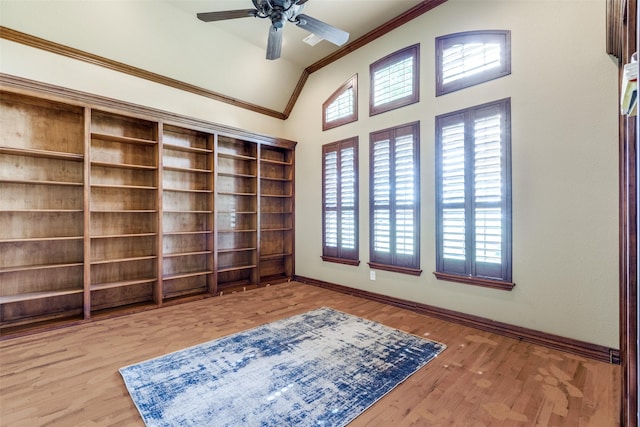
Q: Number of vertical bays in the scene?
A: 5